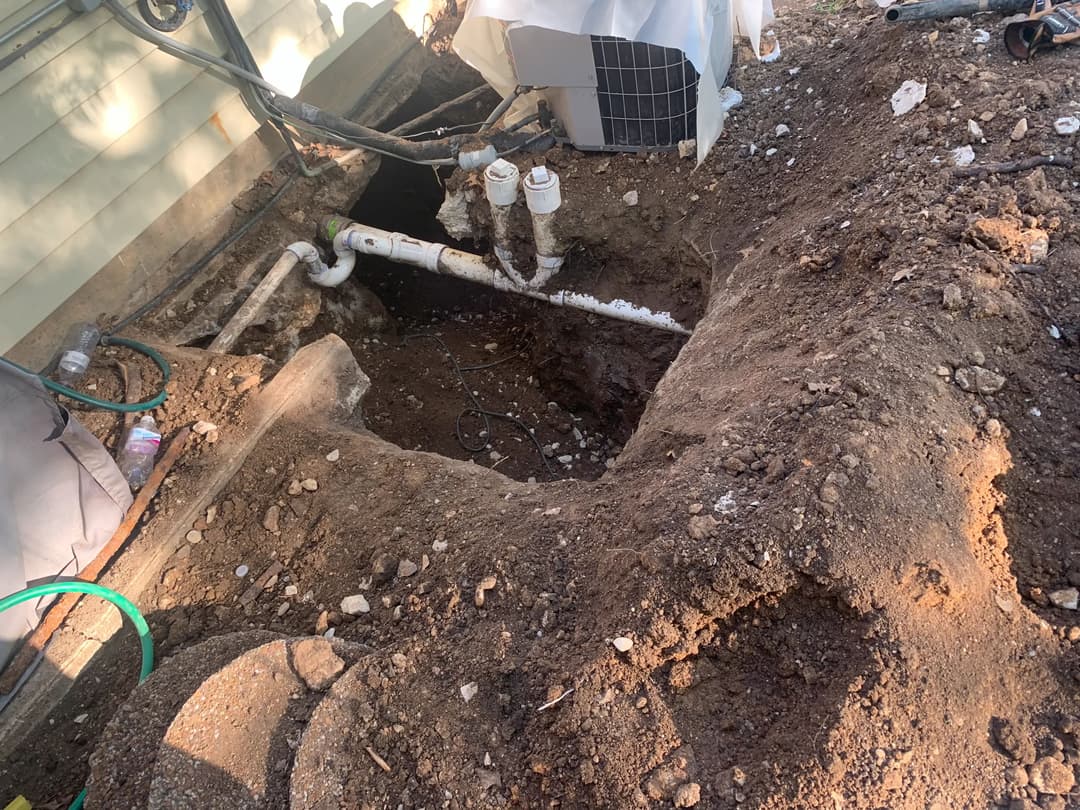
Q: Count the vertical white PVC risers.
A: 2